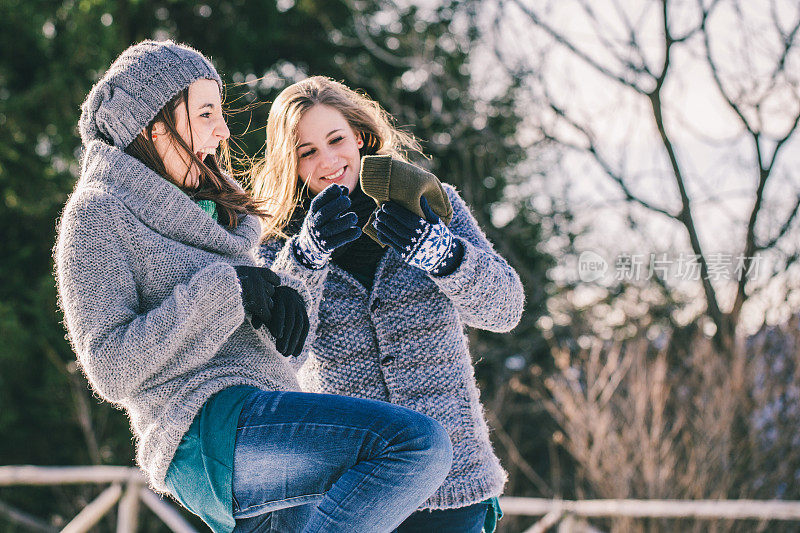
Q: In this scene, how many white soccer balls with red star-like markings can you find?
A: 0